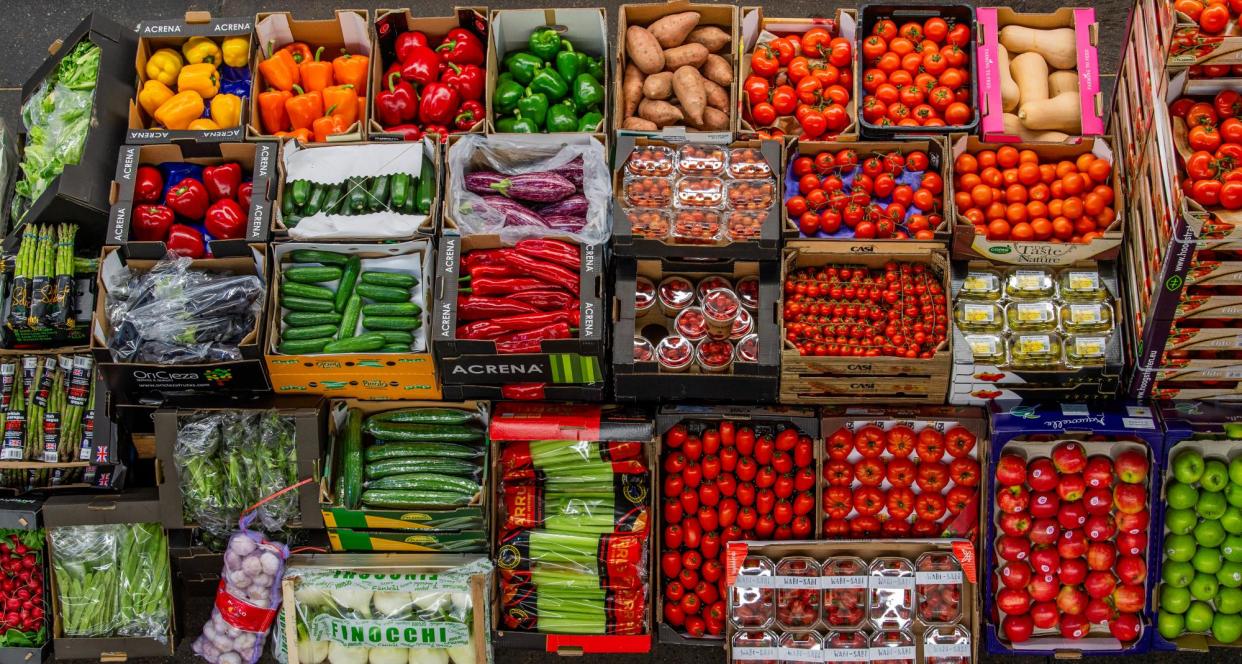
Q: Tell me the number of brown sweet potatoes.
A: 12